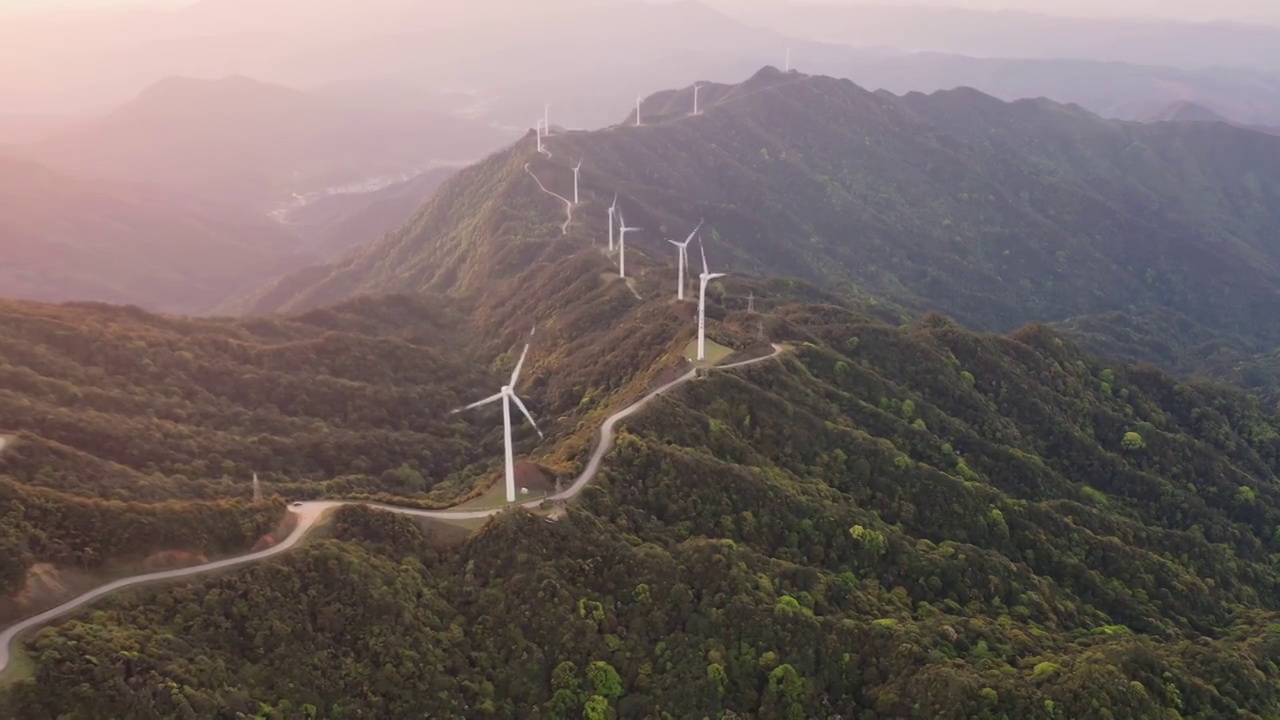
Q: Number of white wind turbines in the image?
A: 11